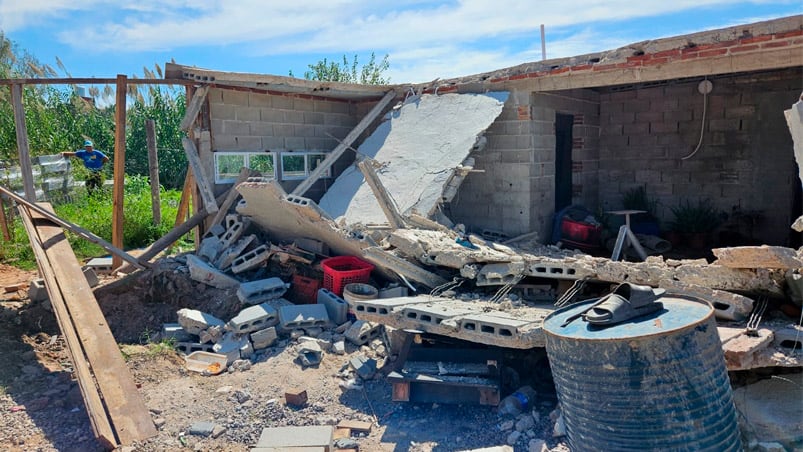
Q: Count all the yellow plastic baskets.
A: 0